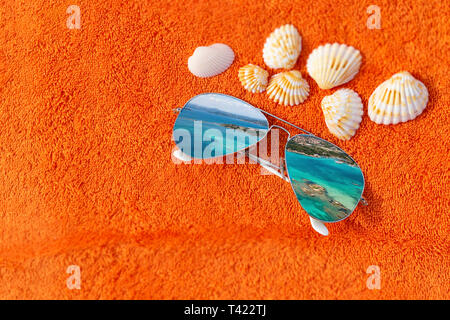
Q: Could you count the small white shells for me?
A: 7